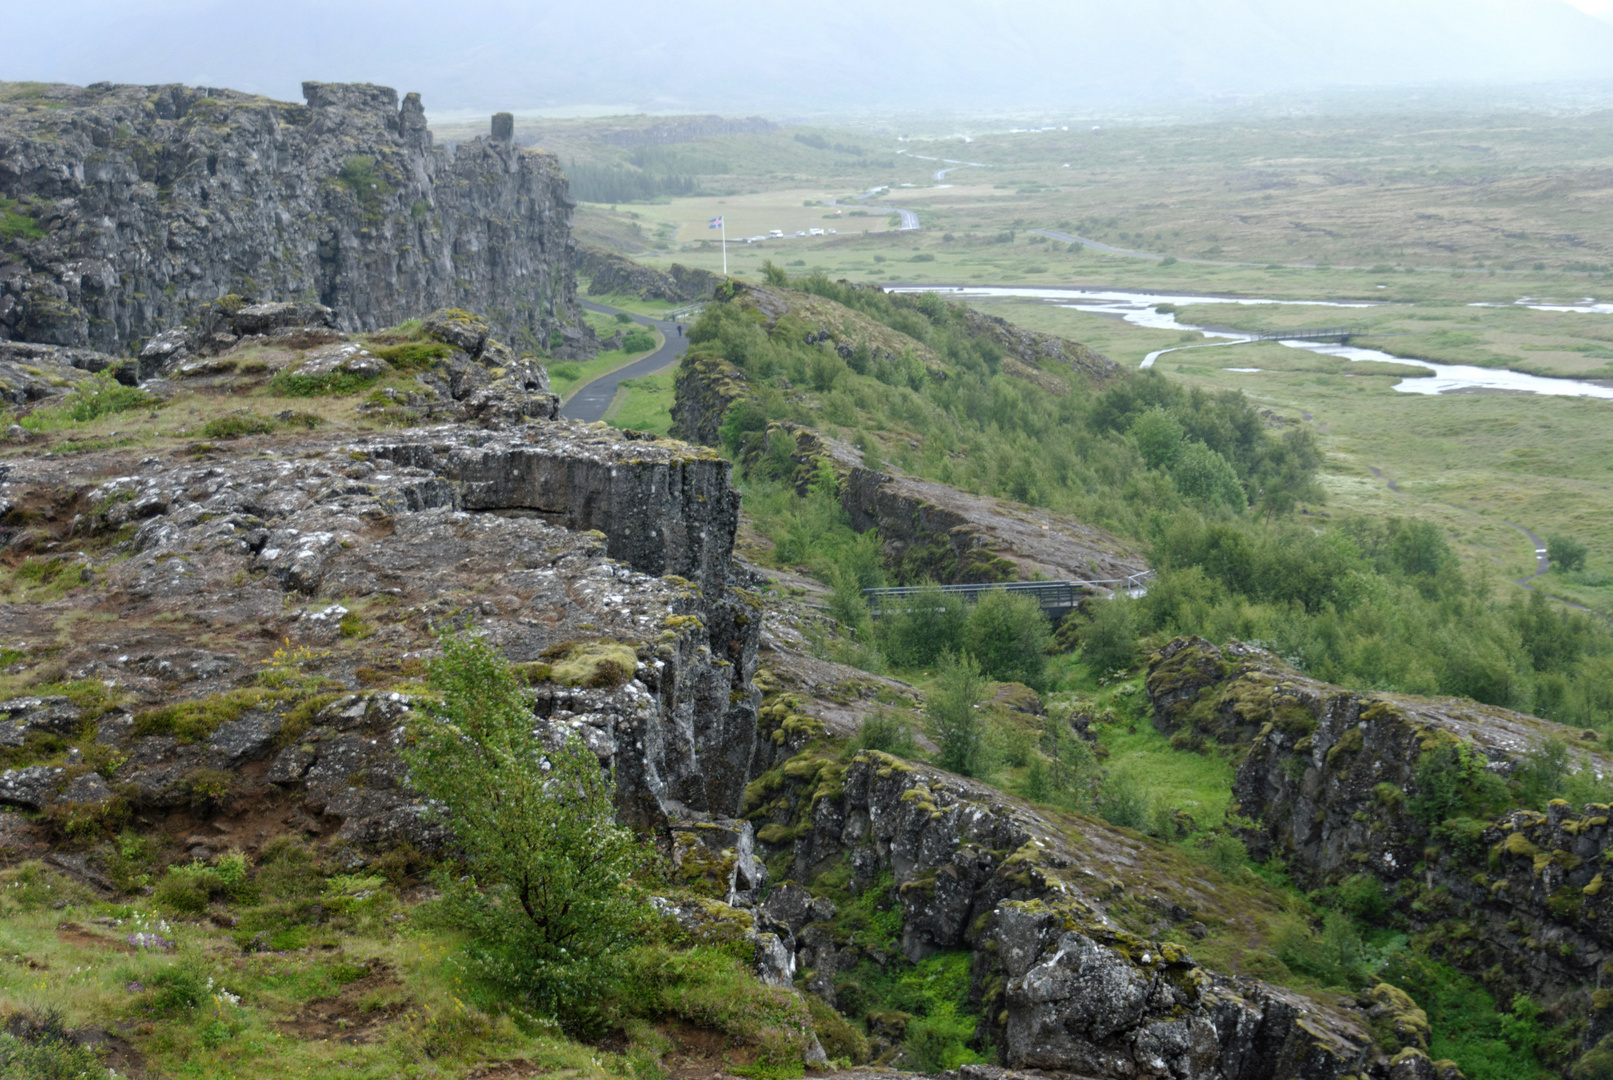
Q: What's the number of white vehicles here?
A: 5